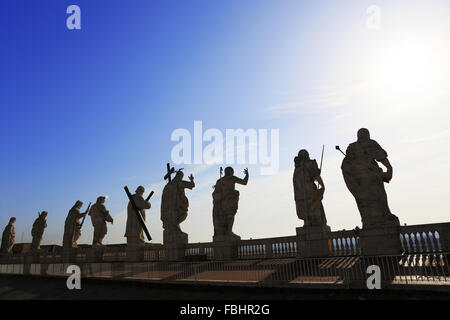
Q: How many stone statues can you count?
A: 9